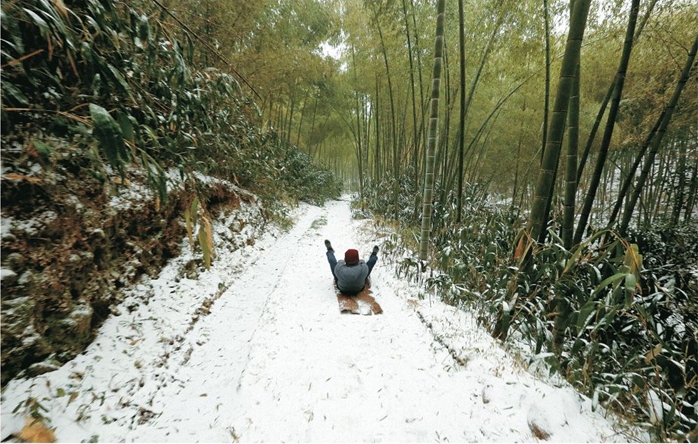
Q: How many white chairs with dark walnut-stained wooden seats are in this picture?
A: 0